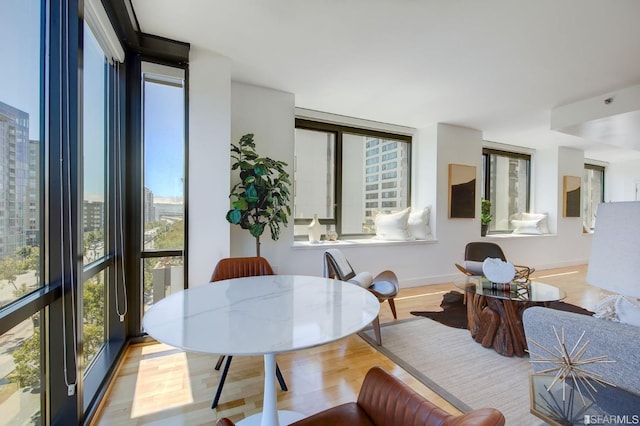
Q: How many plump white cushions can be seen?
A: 4